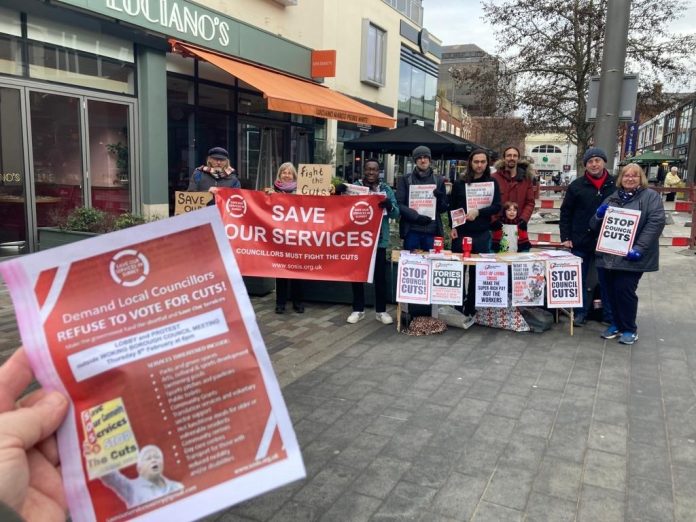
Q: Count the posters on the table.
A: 5